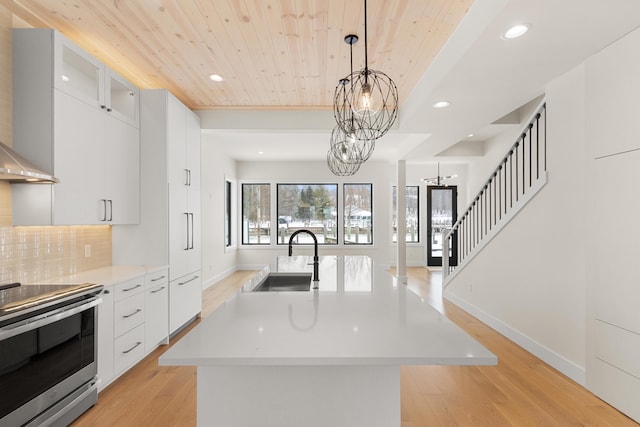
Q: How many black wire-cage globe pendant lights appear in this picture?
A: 3